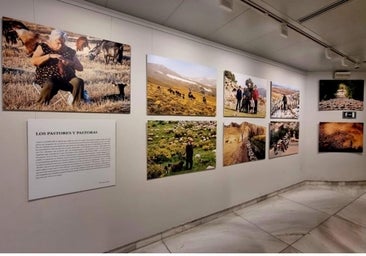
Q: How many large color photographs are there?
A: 9